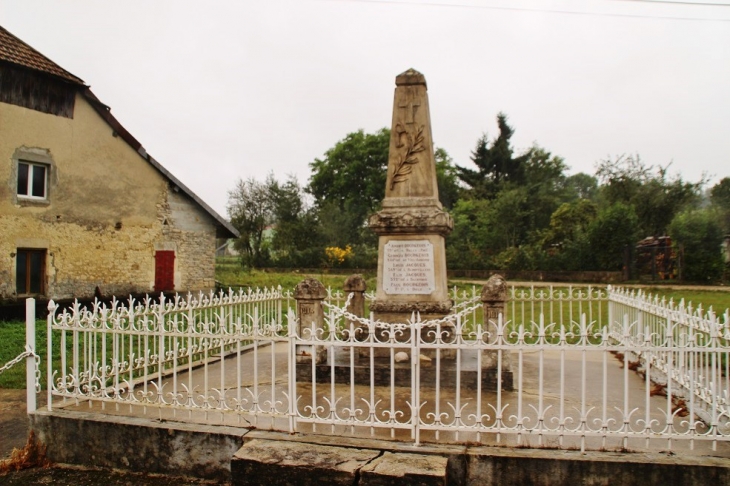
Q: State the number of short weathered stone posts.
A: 3